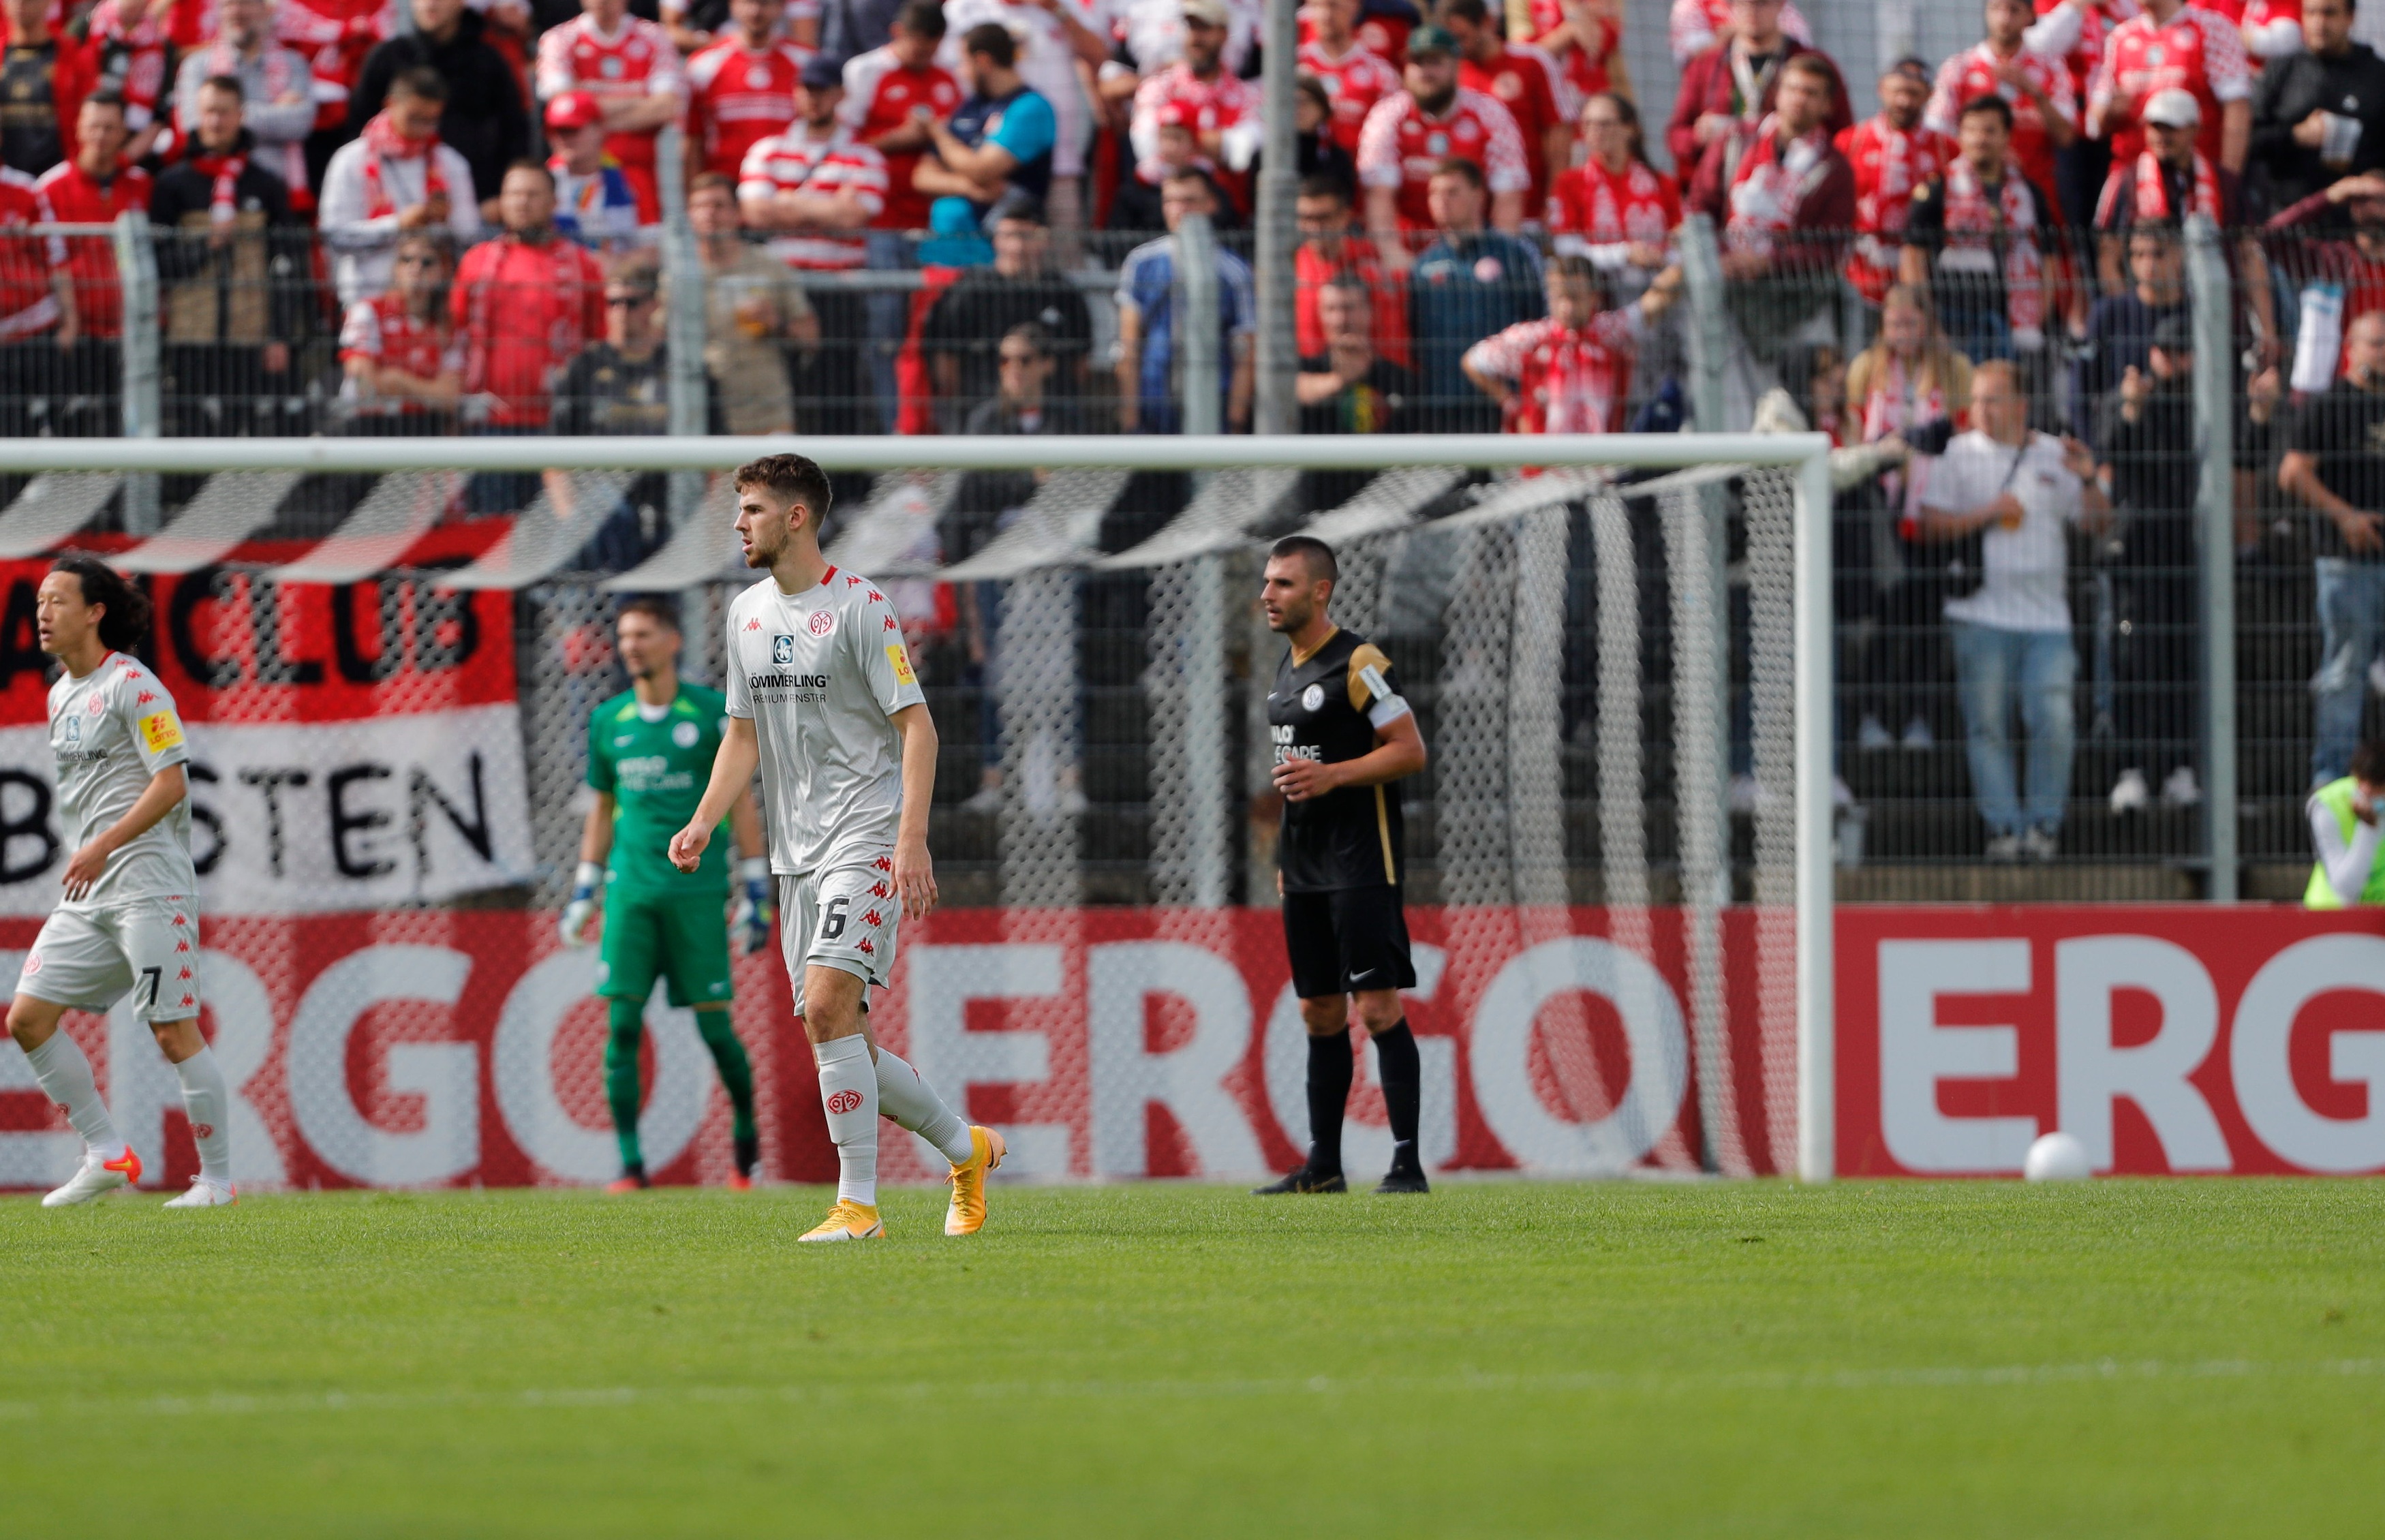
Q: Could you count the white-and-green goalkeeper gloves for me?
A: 2